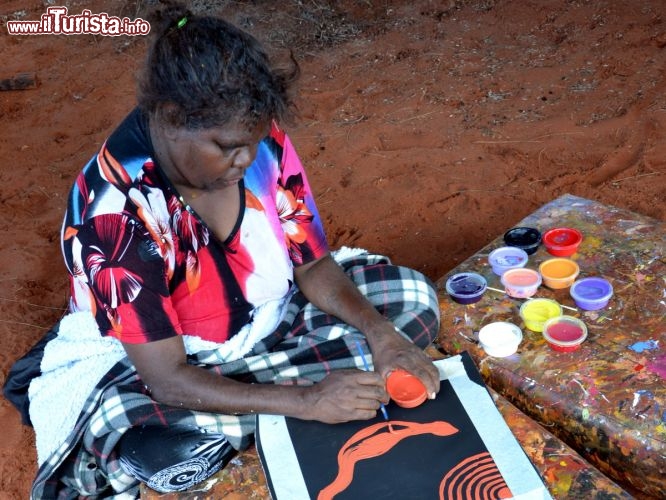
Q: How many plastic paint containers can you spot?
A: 11